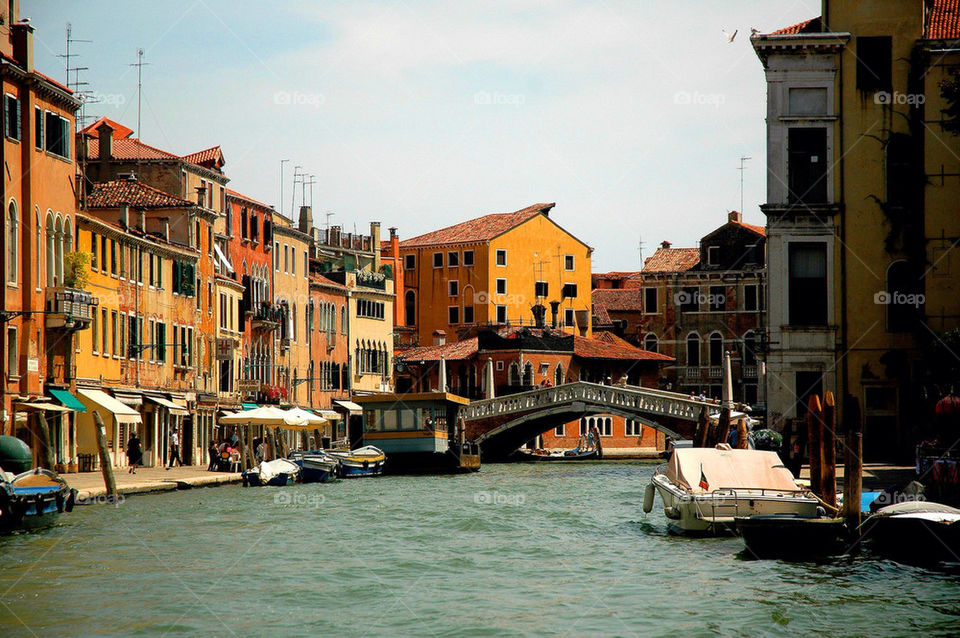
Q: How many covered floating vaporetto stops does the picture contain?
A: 1